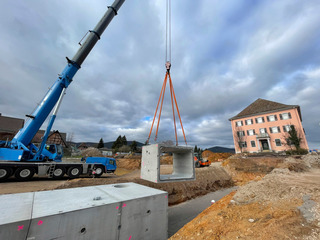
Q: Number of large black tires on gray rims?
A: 5